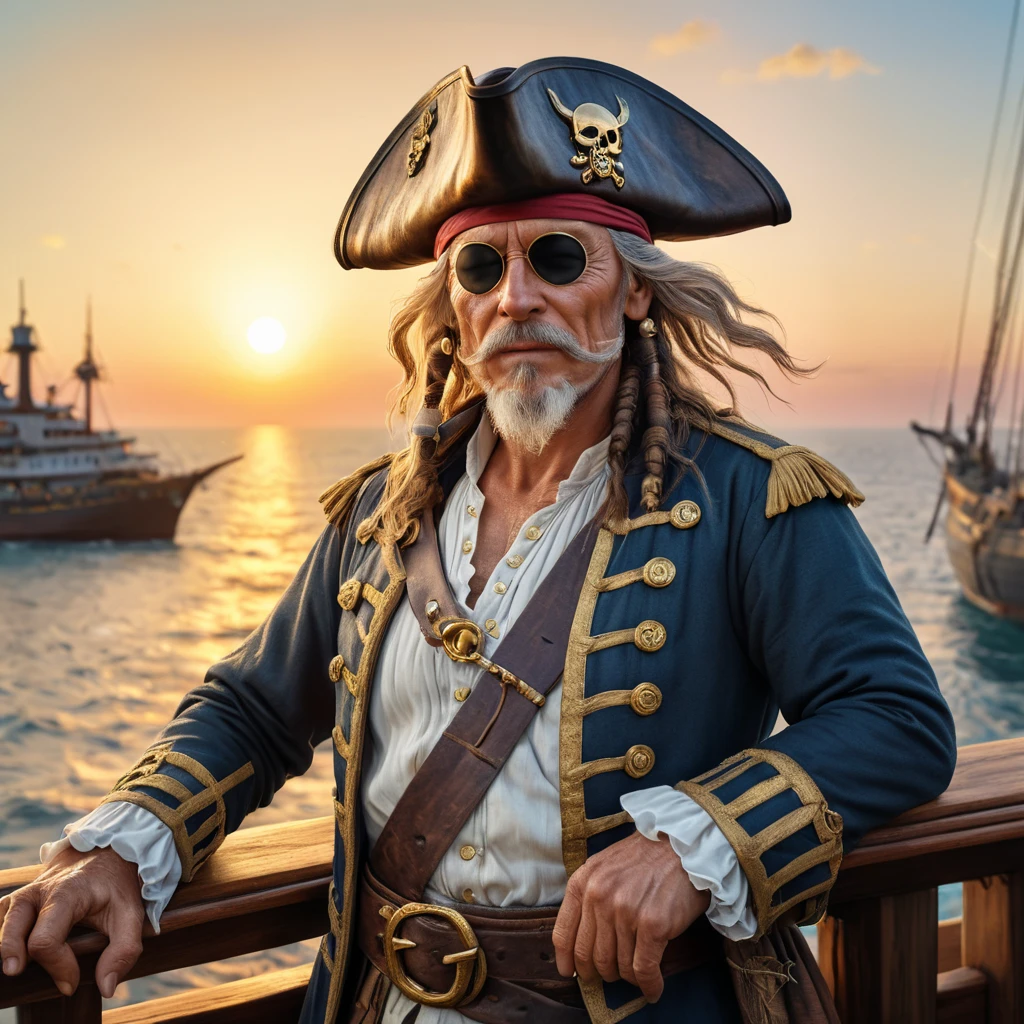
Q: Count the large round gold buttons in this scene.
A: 5